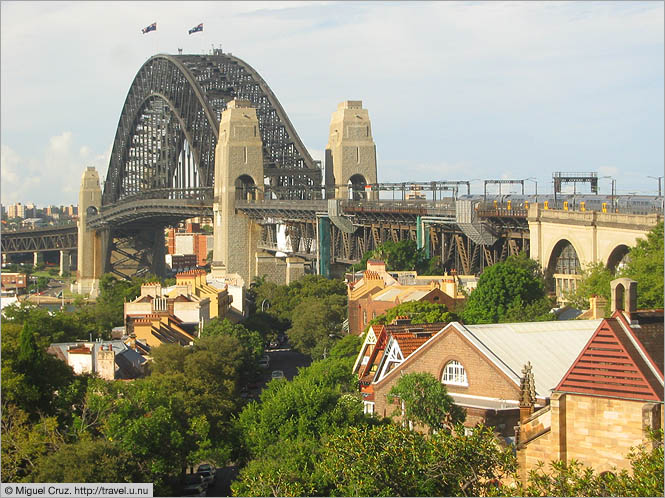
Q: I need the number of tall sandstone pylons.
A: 3